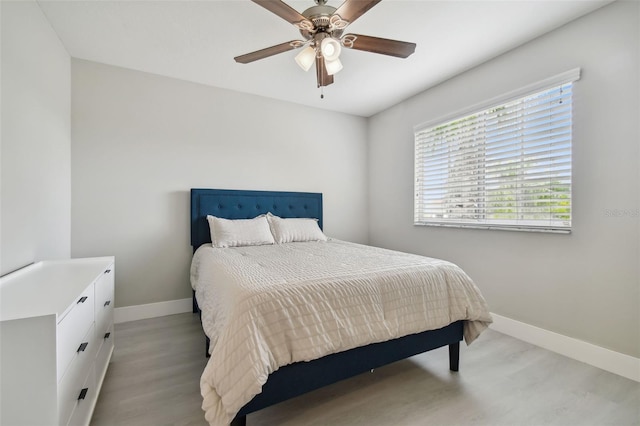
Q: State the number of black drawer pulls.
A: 6